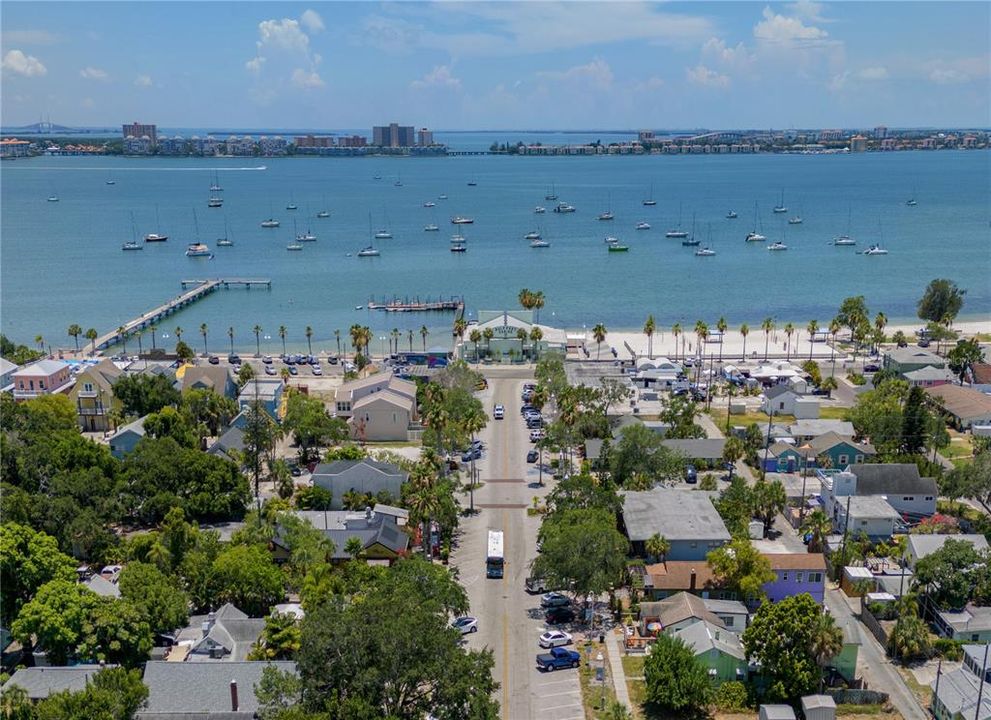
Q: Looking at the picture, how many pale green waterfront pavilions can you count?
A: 1